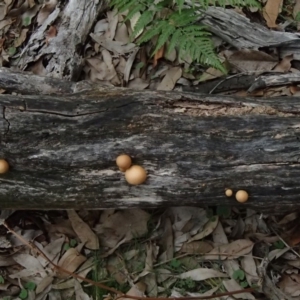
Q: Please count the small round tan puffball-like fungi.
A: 5